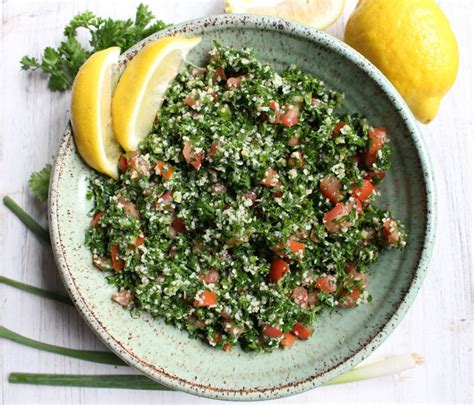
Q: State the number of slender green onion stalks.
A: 4